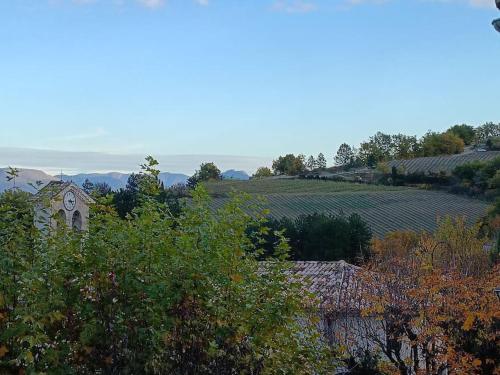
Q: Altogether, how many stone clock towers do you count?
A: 1